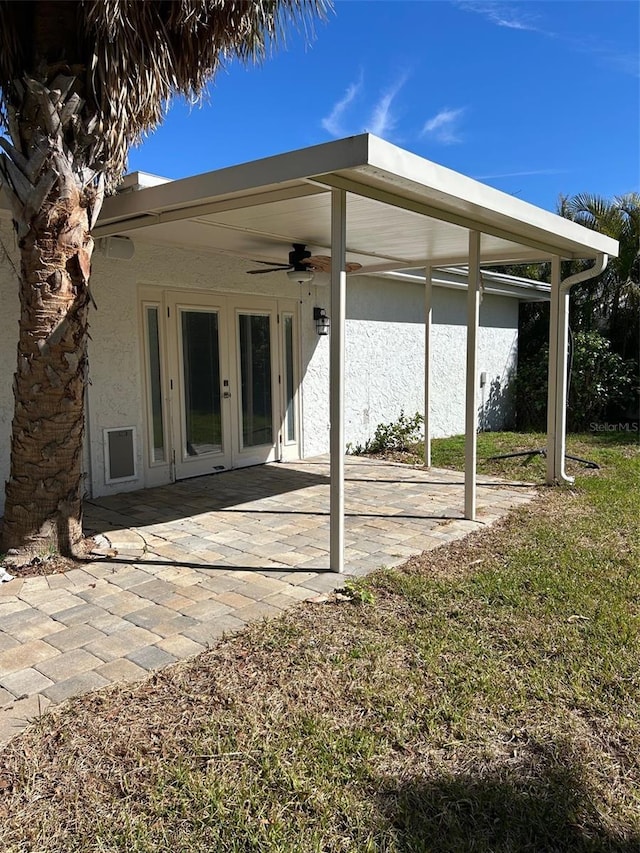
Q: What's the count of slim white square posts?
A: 4